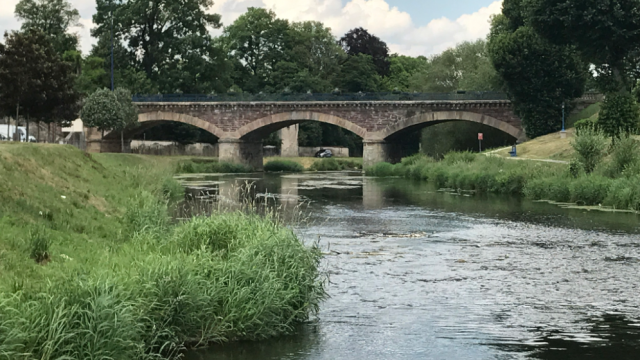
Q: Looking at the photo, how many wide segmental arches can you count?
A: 3